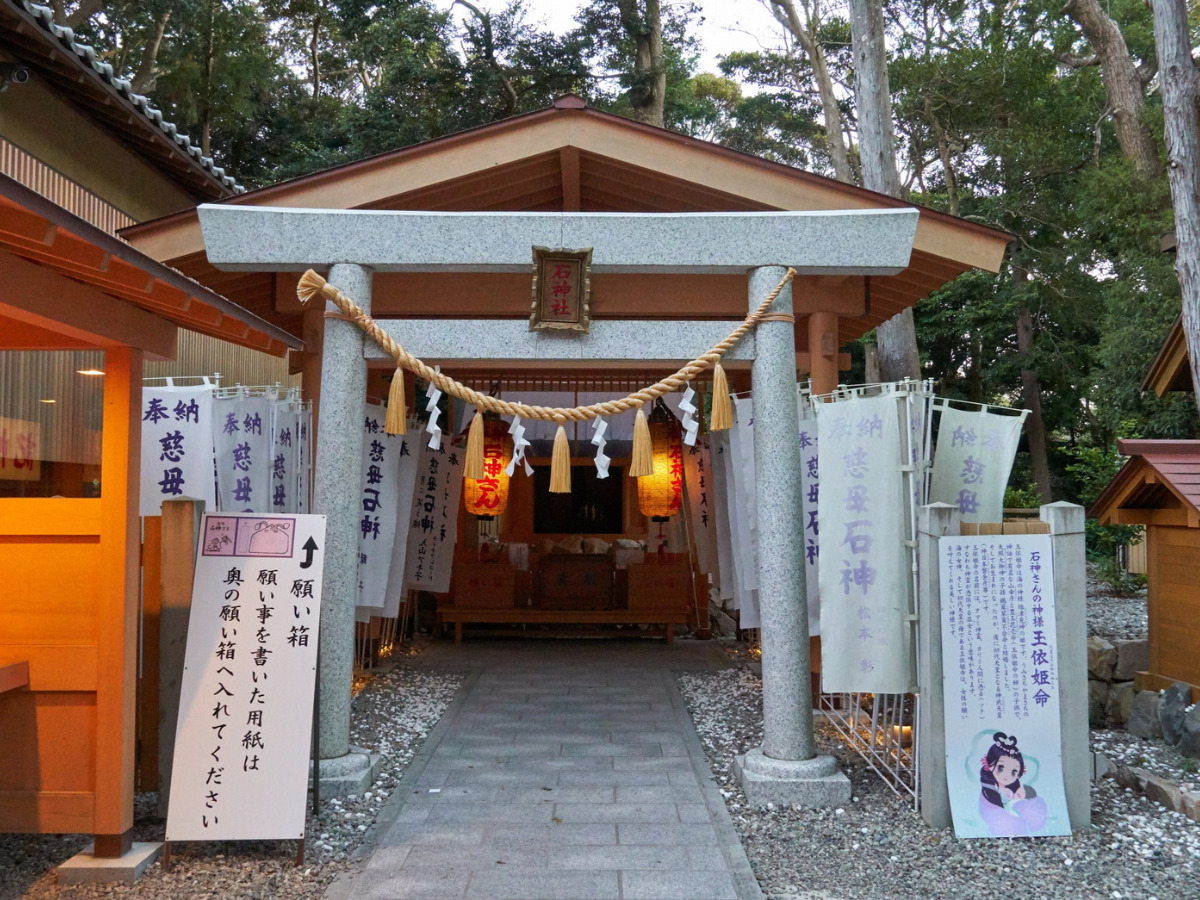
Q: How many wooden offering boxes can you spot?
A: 3